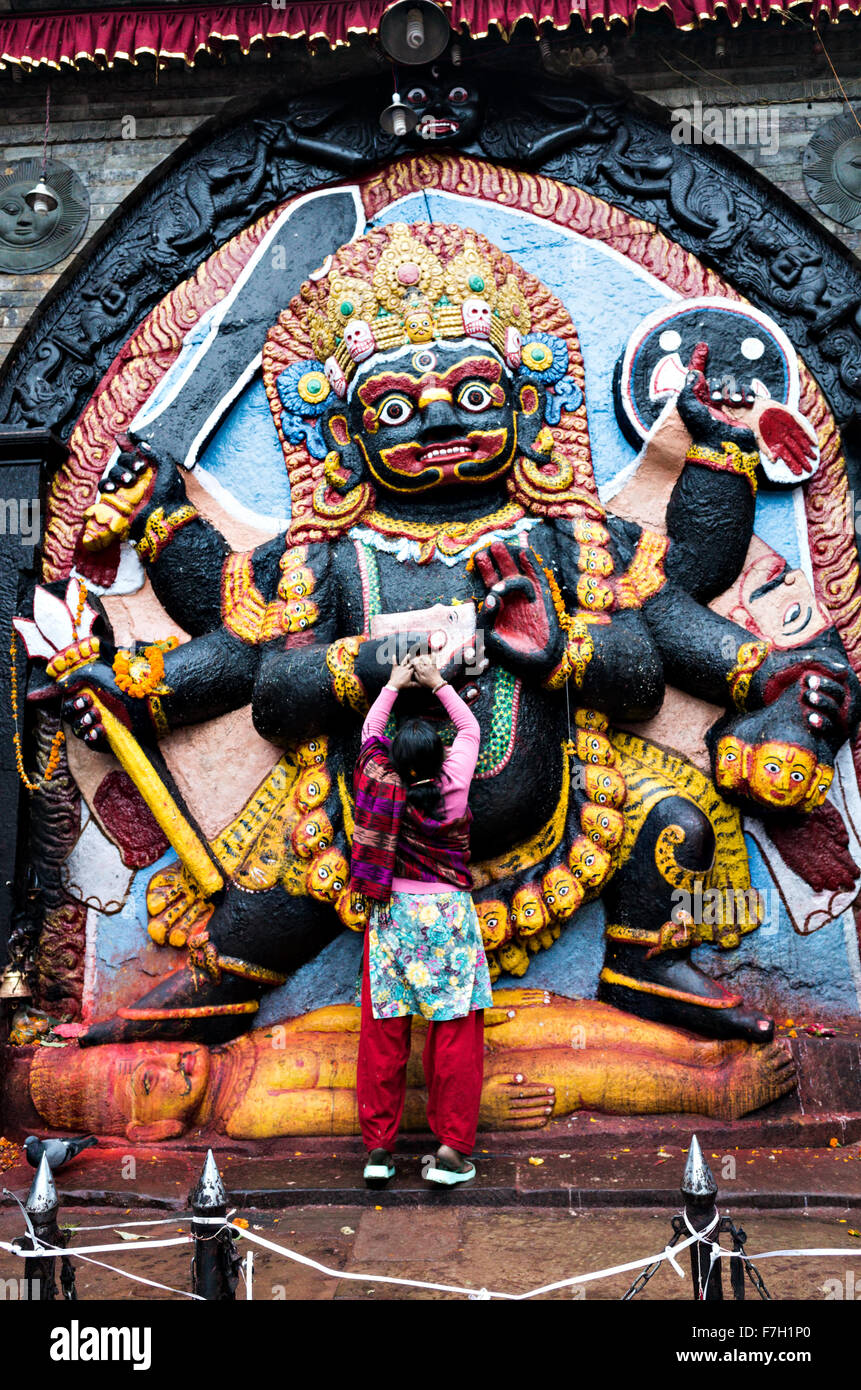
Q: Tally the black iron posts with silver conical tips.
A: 3